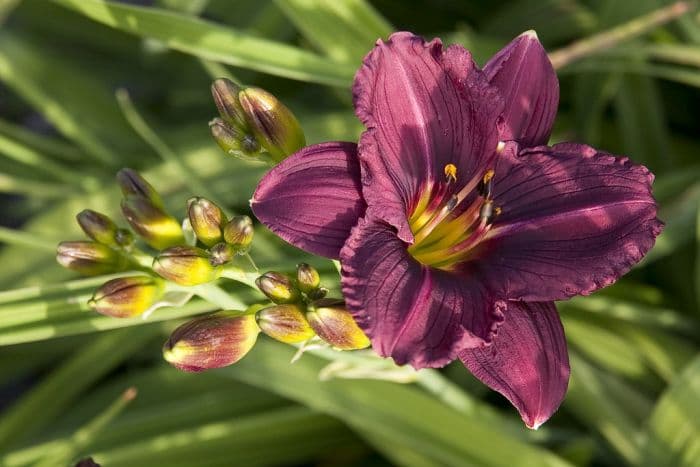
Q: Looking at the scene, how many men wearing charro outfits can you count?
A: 0